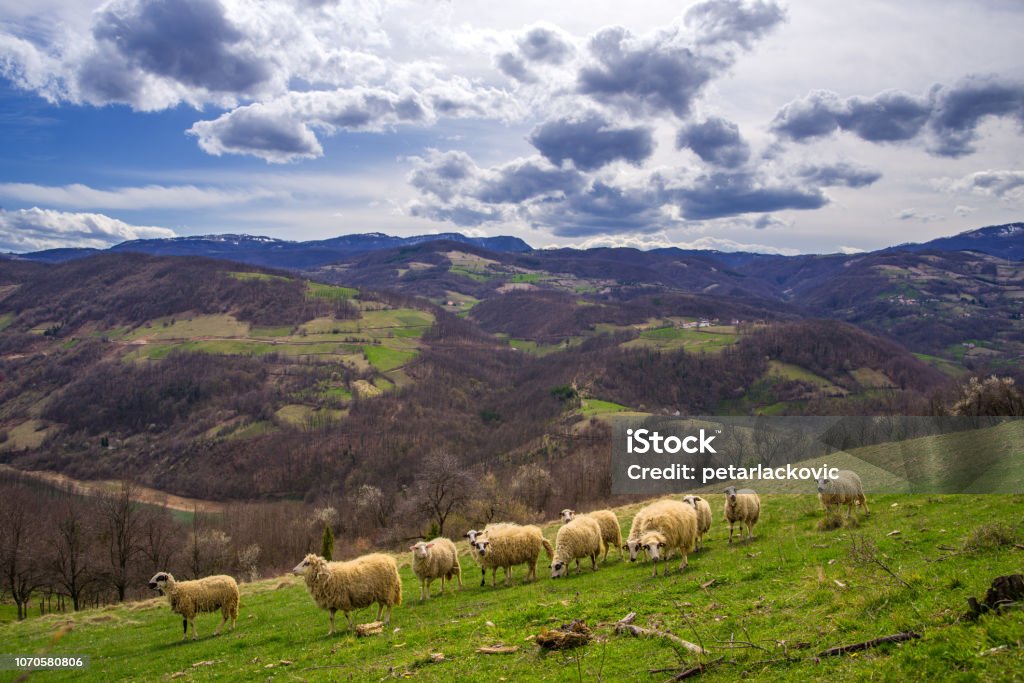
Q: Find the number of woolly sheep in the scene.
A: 12